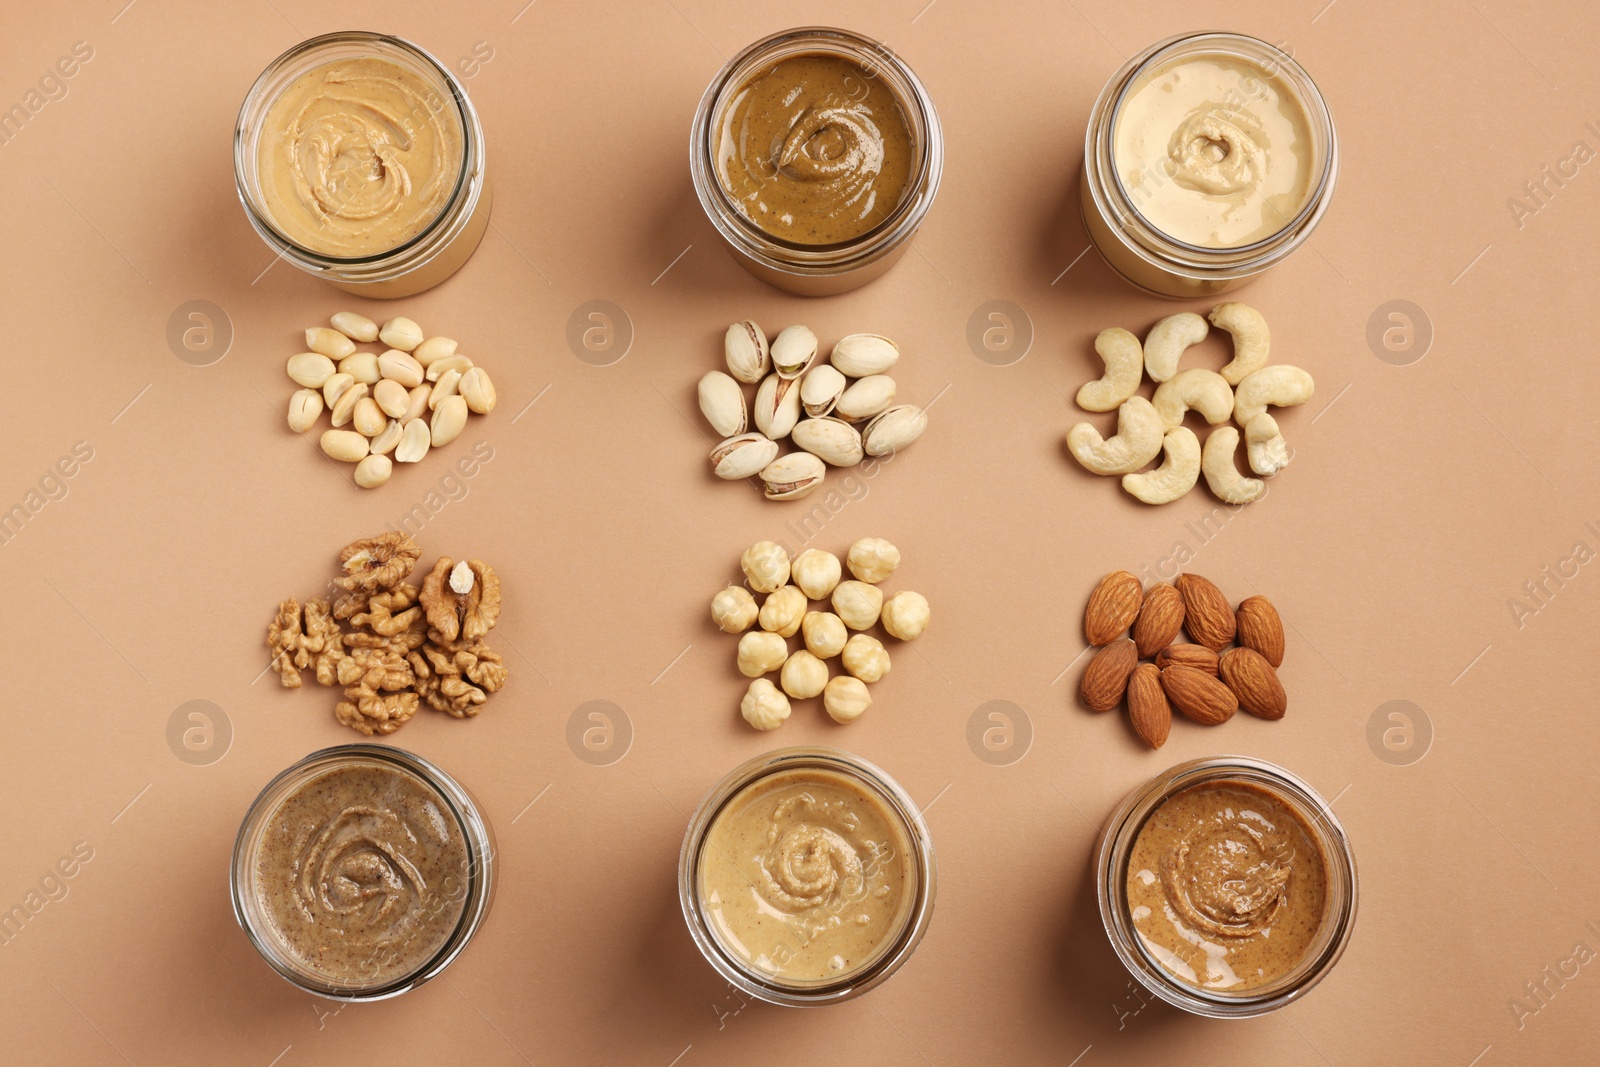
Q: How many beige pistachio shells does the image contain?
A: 11